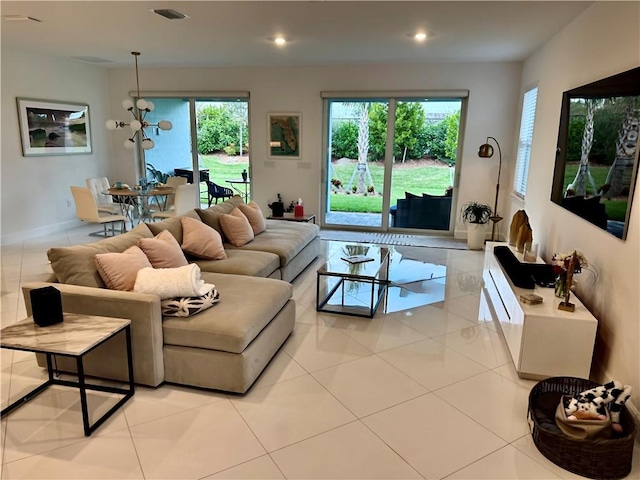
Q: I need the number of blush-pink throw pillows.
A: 5